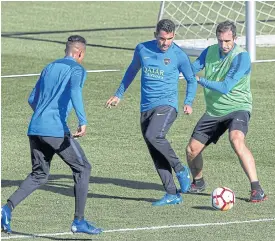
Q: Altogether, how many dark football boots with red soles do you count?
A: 2